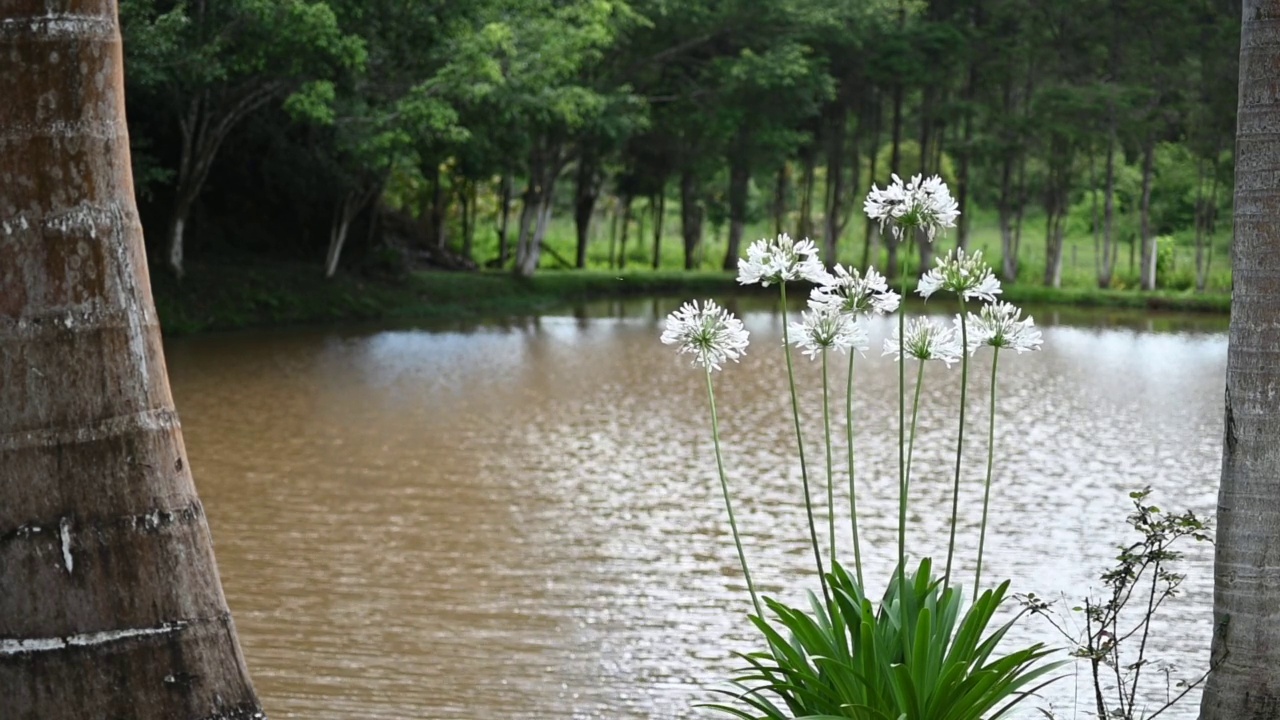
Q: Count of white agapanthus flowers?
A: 8